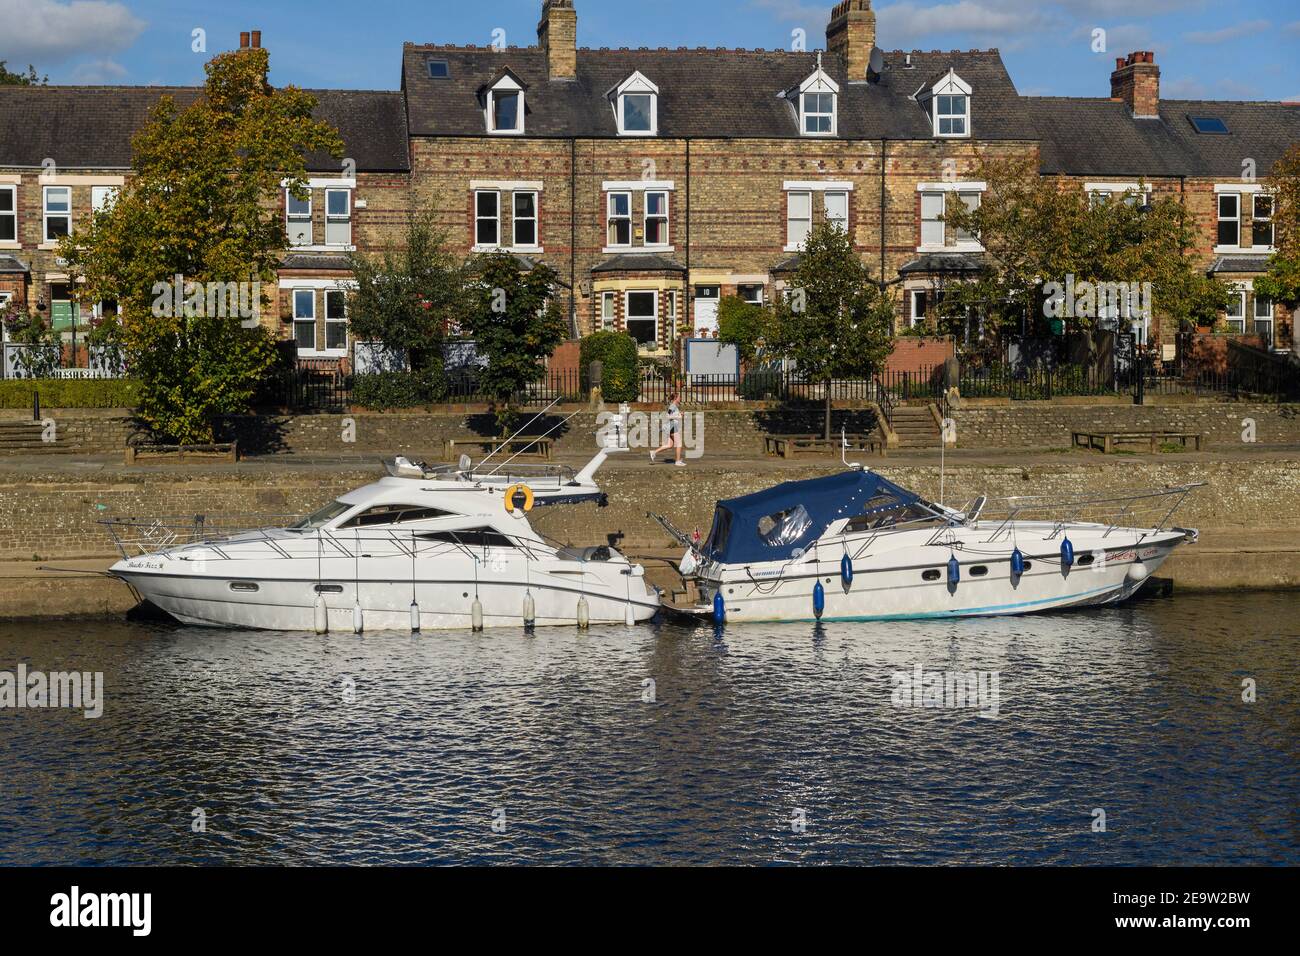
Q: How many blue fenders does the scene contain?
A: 6